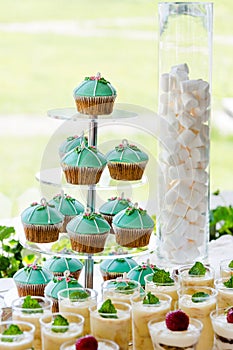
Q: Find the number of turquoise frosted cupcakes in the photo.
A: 15